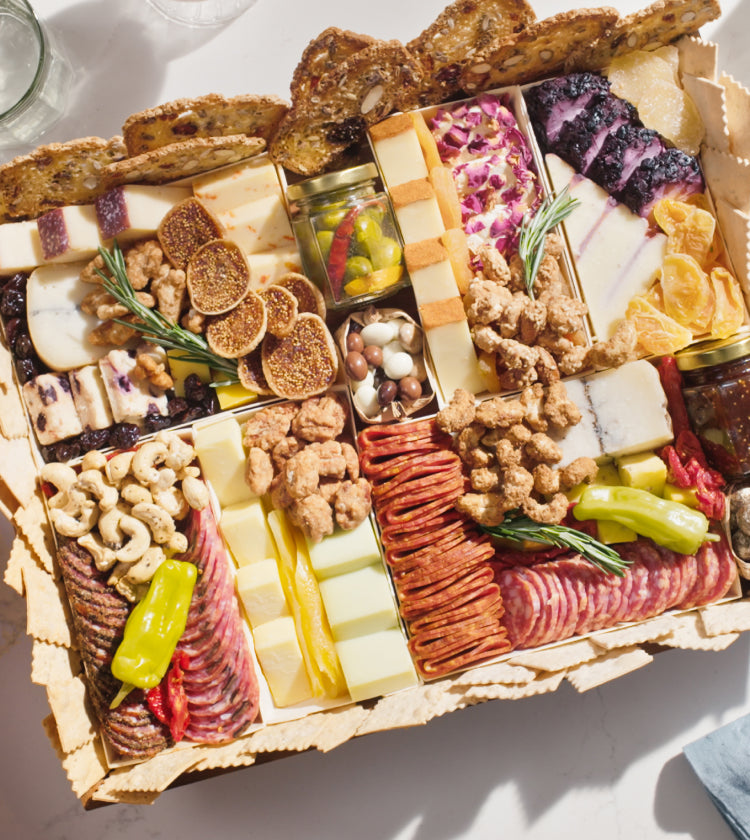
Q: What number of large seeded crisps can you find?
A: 8